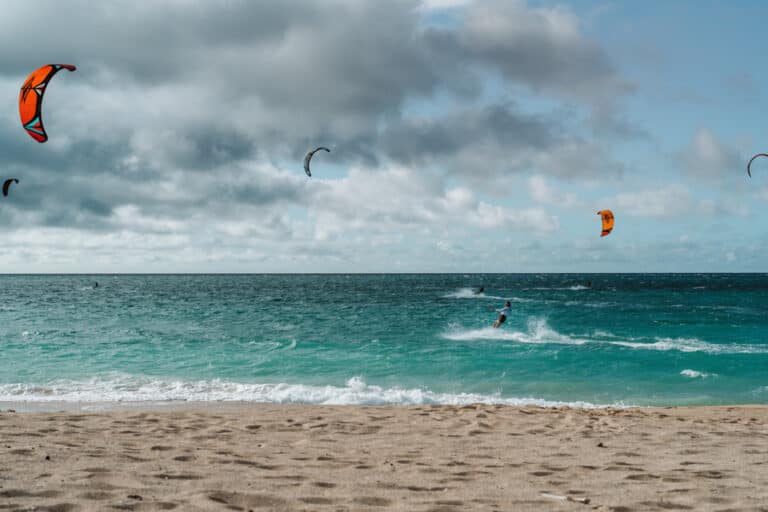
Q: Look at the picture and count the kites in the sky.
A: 5